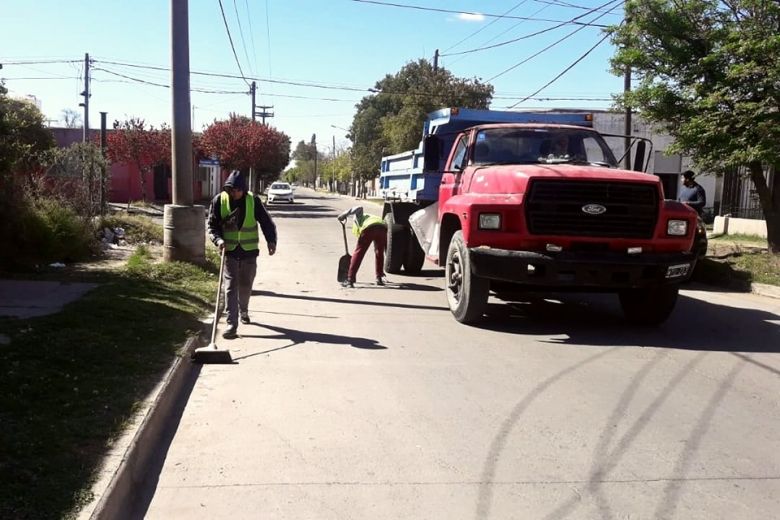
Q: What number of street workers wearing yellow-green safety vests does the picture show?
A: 2